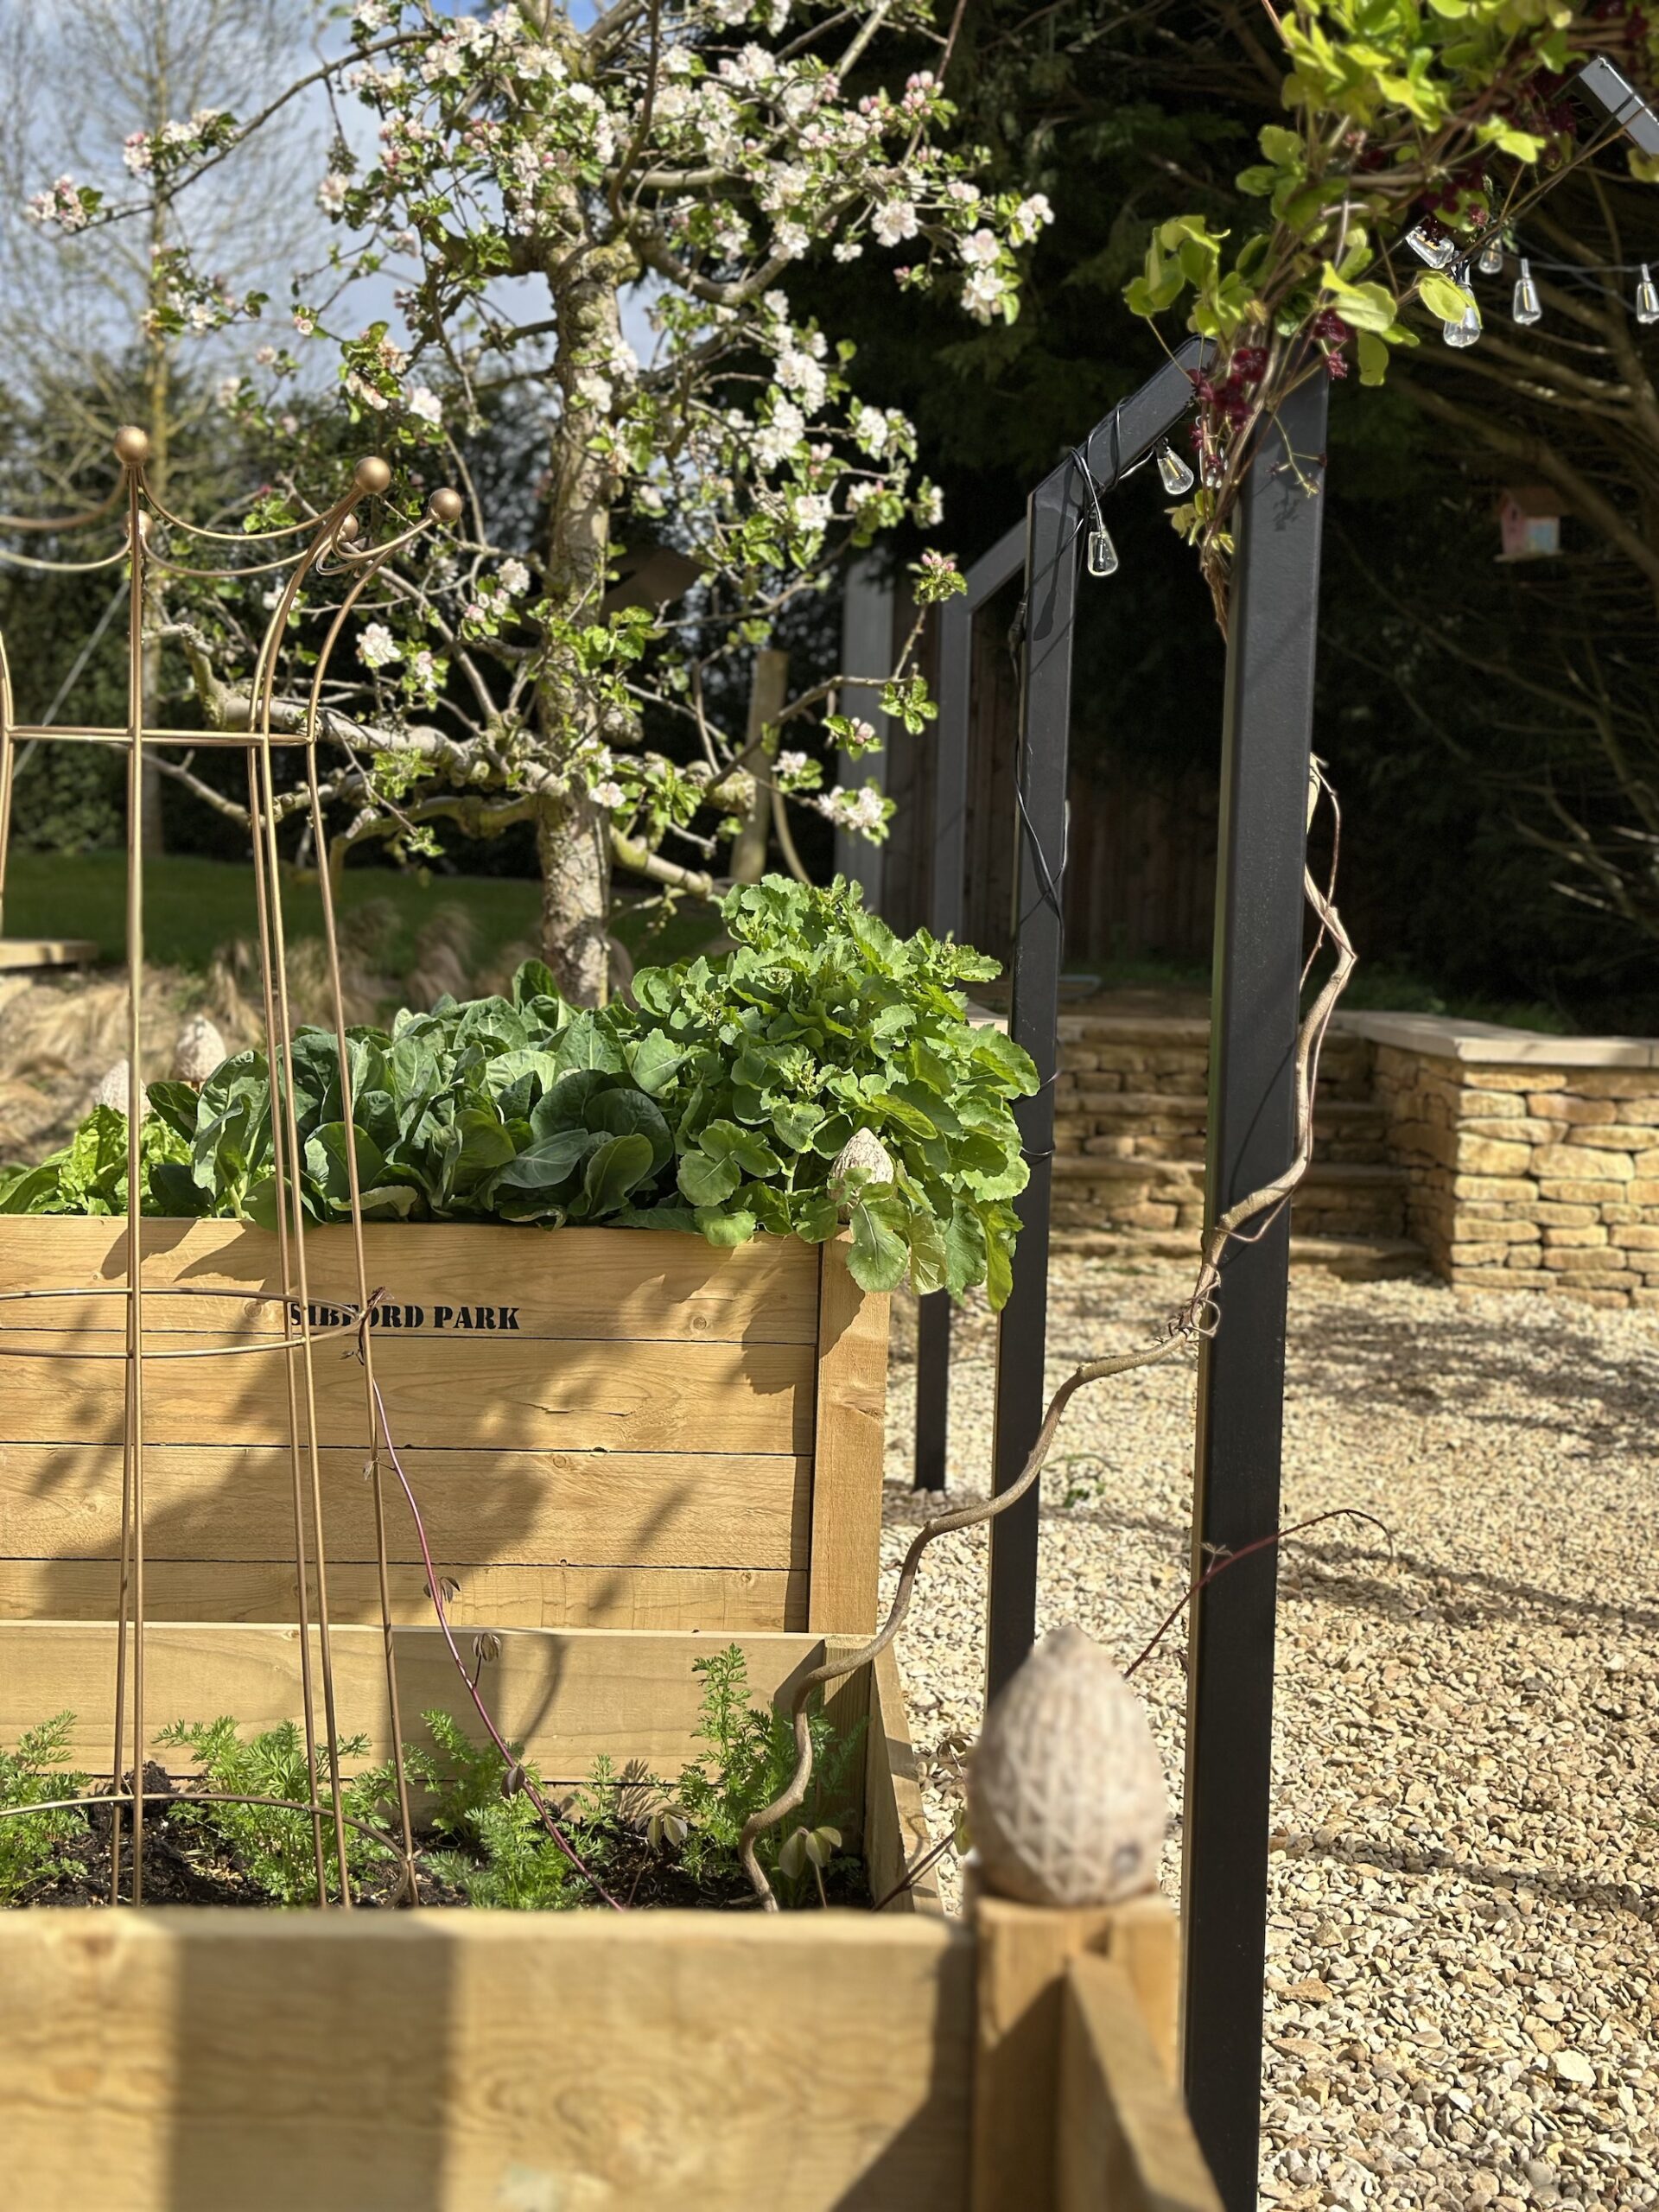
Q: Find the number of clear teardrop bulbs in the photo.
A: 7